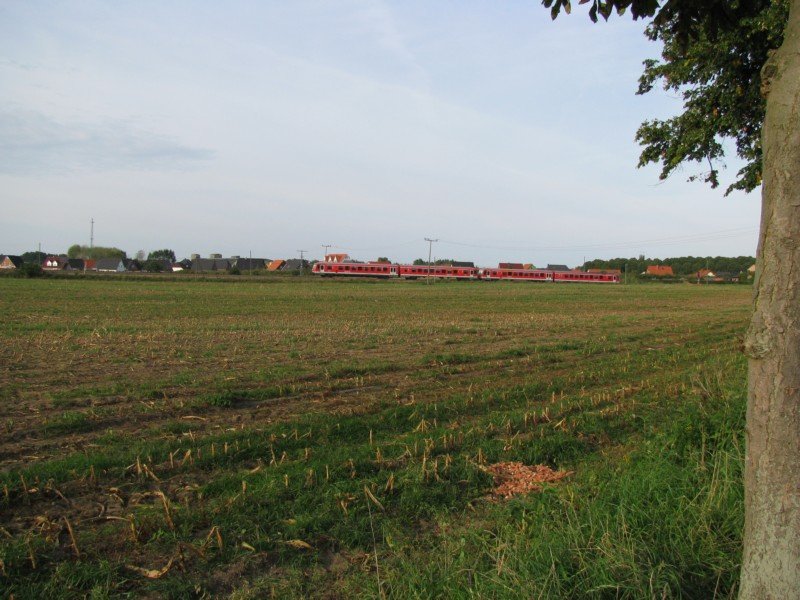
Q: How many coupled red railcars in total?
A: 4